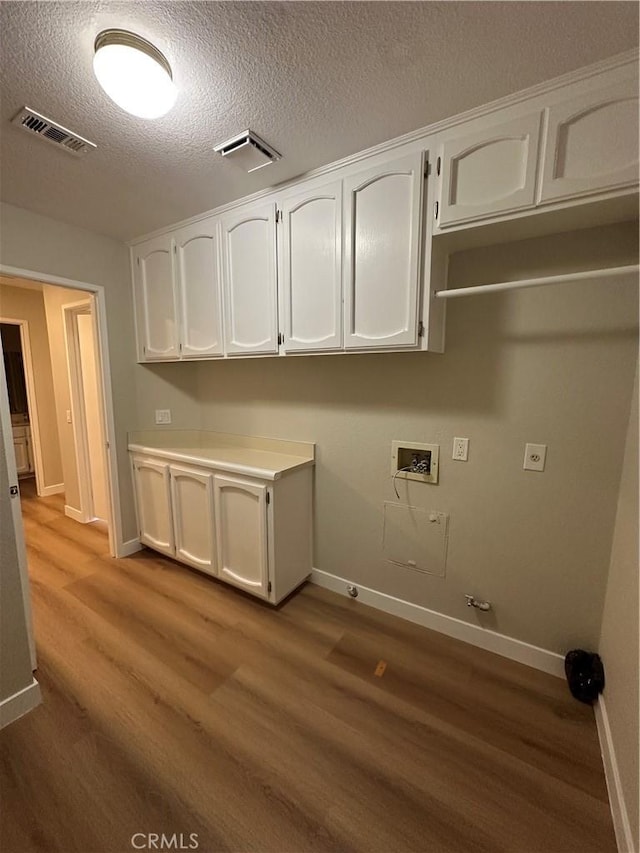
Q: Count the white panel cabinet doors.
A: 10